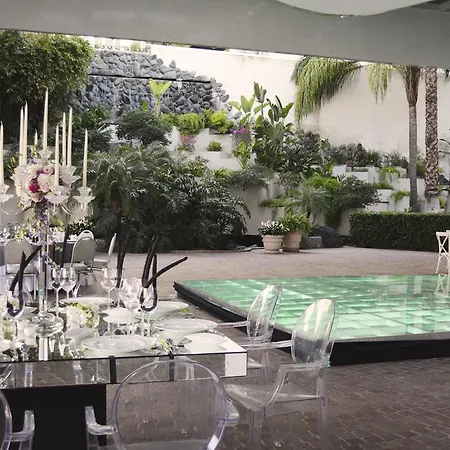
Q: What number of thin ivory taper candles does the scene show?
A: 9